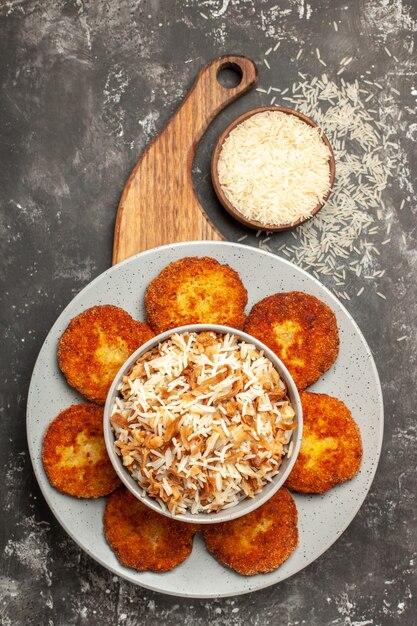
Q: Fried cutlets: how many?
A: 7